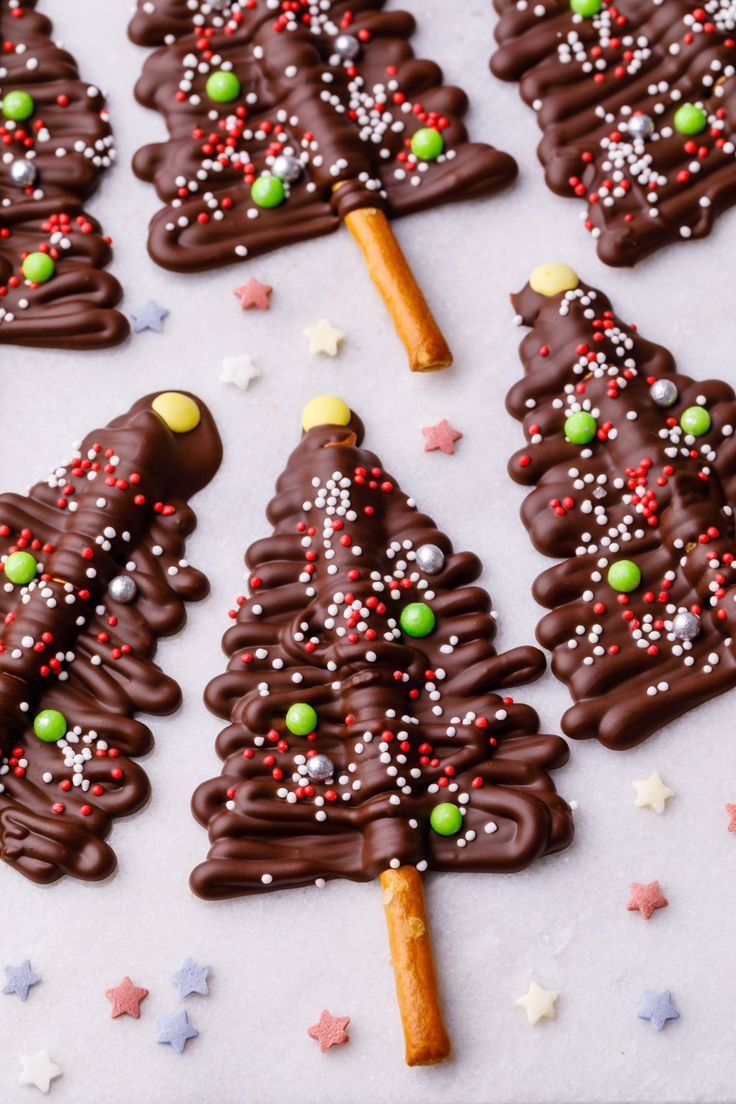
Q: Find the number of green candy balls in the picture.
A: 15